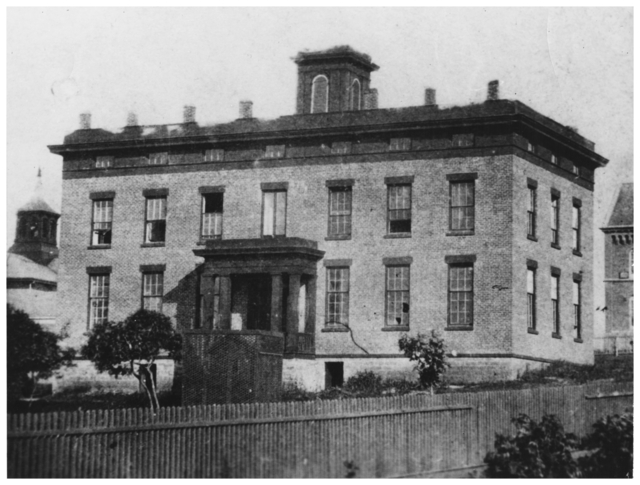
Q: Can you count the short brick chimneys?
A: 7